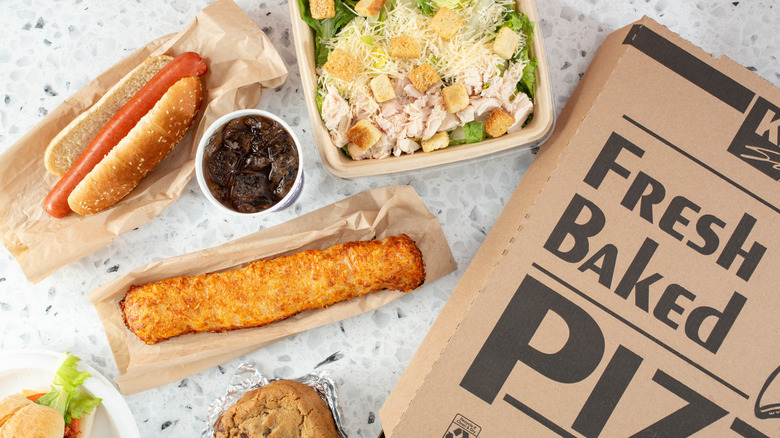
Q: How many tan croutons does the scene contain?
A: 12